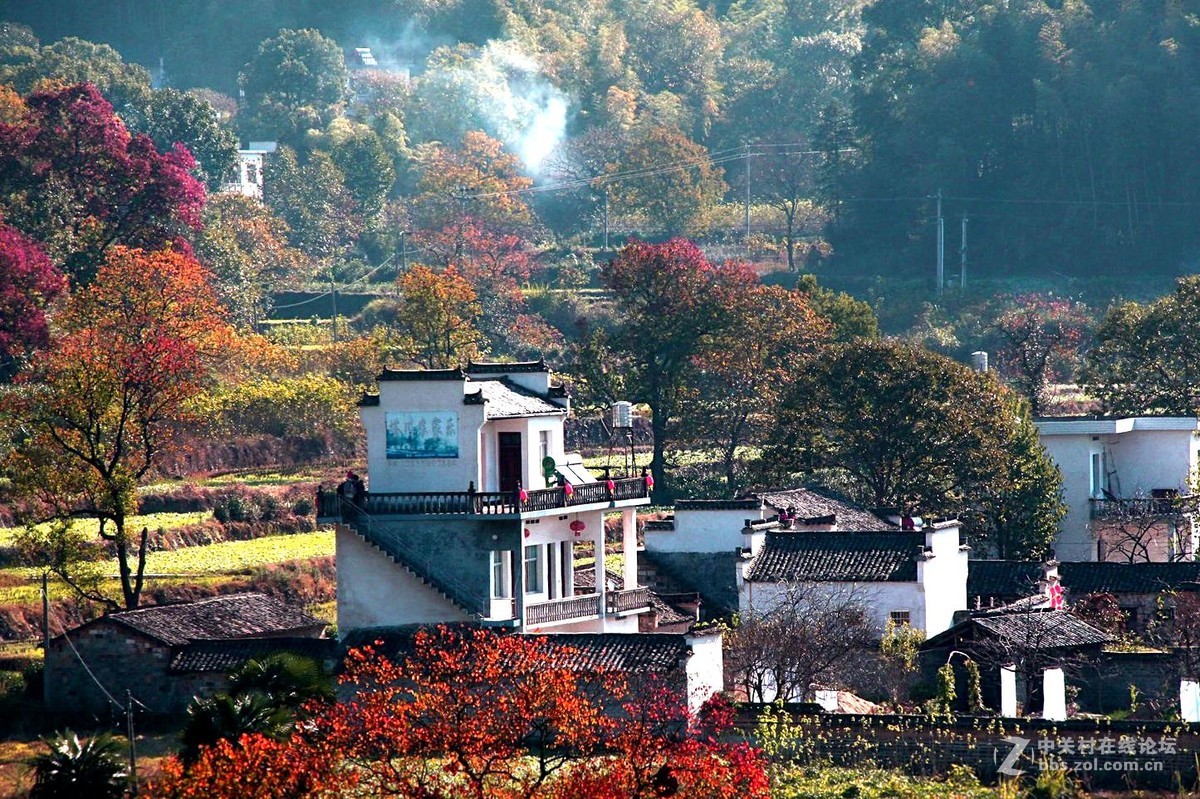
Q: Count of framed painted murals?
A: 1